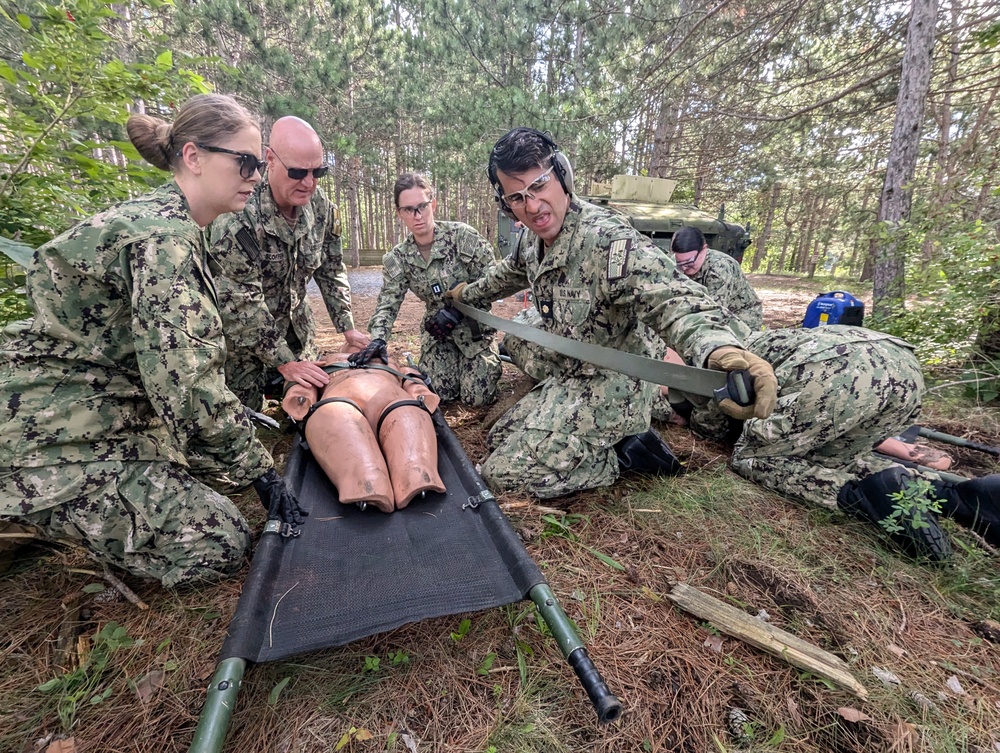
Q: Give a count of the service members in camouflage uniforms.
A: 6